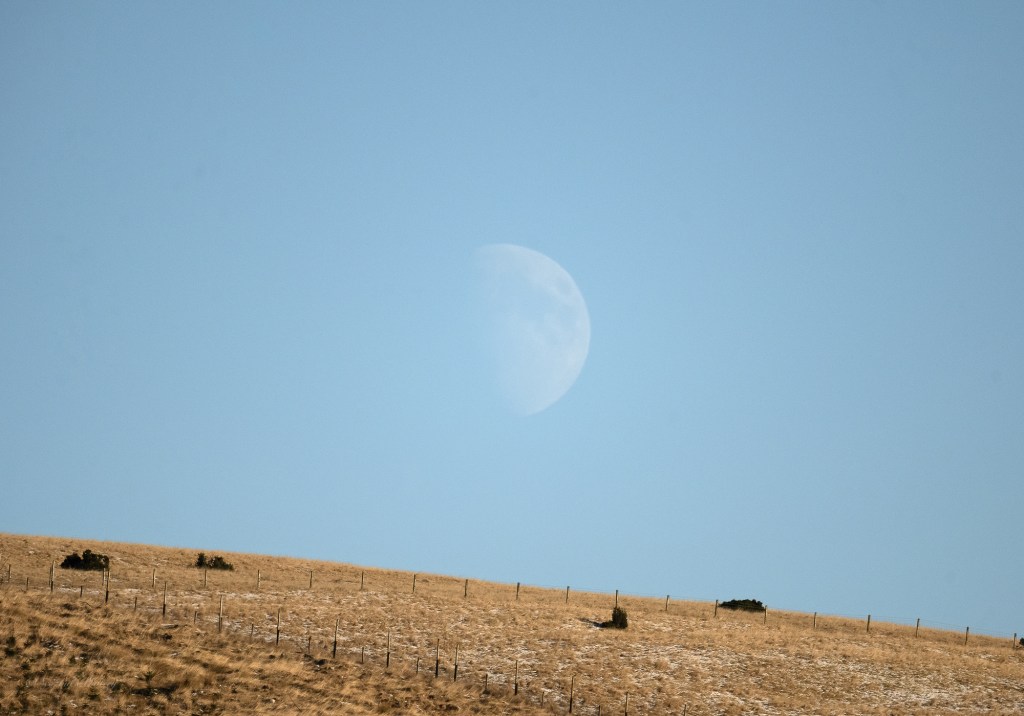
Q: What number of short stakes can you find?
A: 11